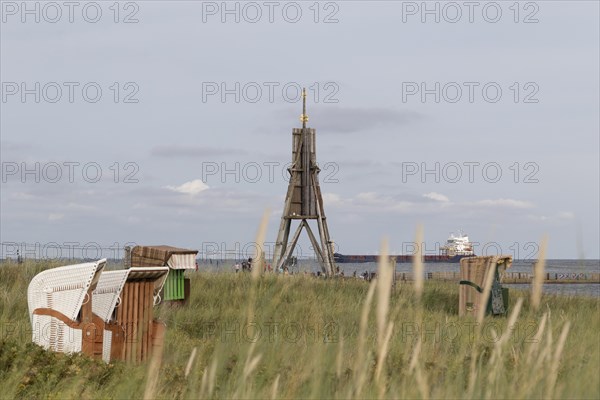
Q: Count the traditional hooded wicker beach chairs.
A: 4